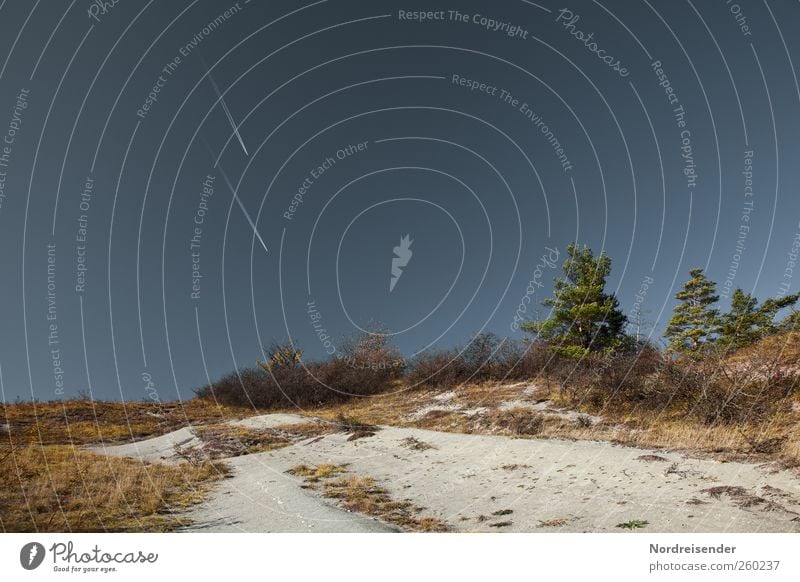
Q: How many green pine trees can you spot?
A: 3